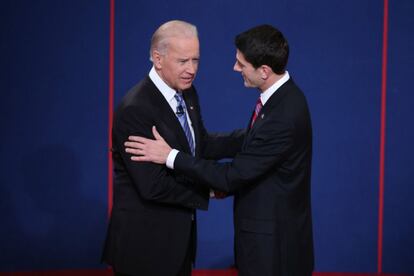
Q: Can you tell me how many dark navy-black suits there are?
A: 2